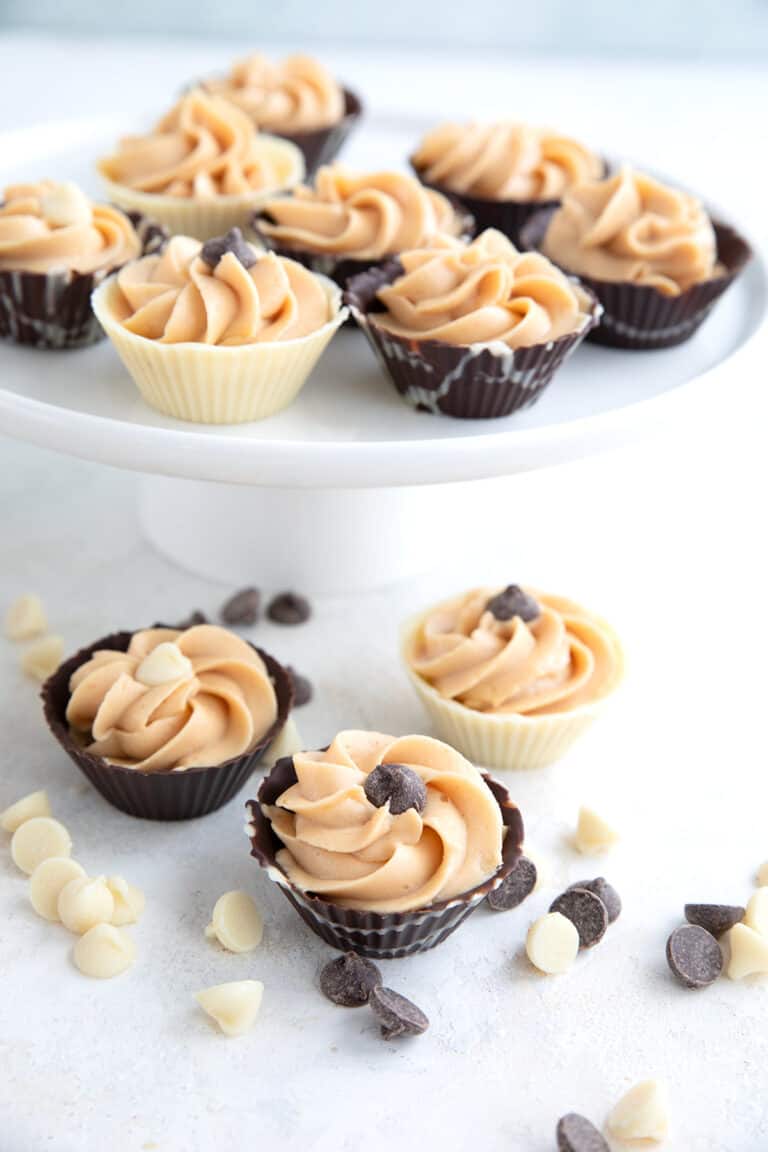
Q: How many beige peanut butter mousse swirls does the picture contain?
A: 11